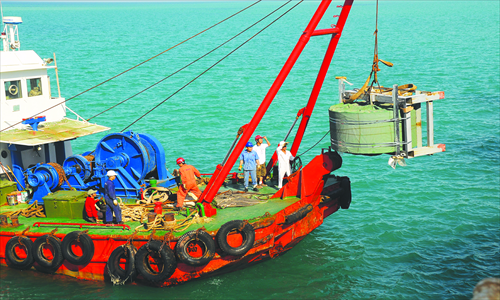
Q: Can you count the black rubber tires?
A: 7